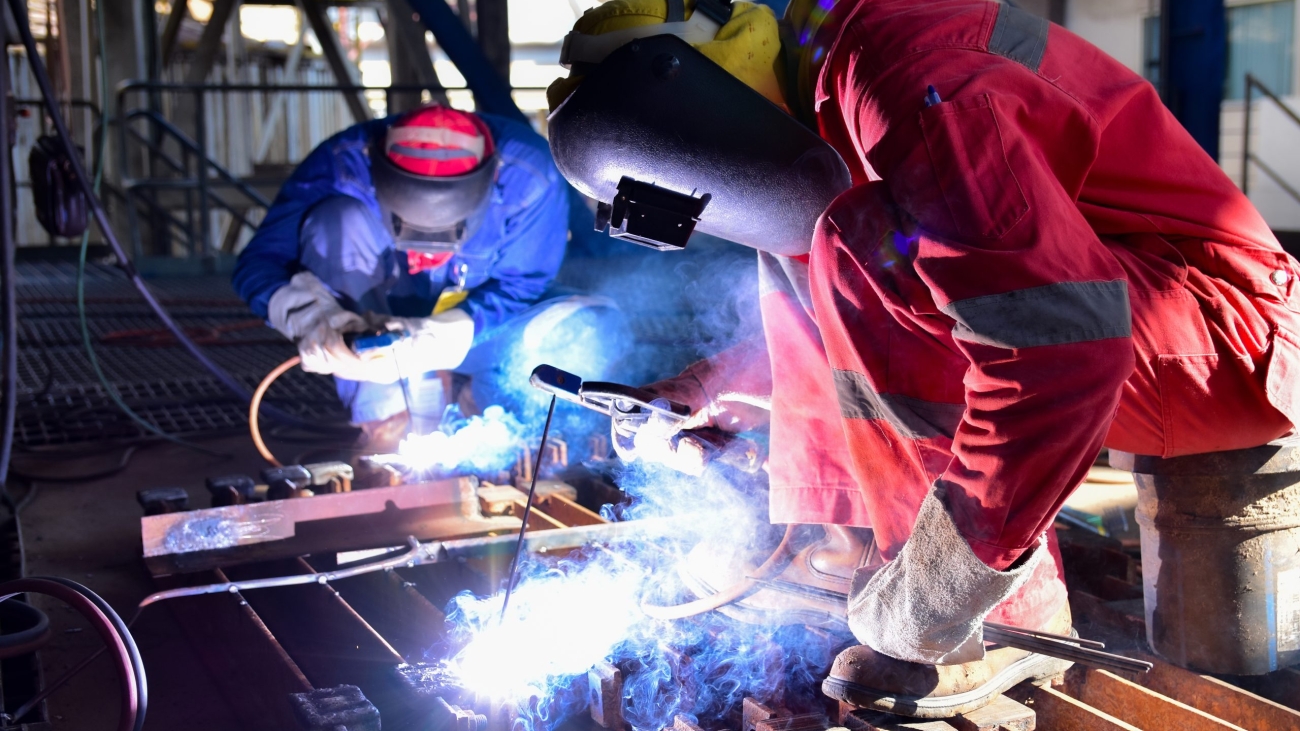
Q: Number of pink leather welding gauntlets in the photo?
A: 0